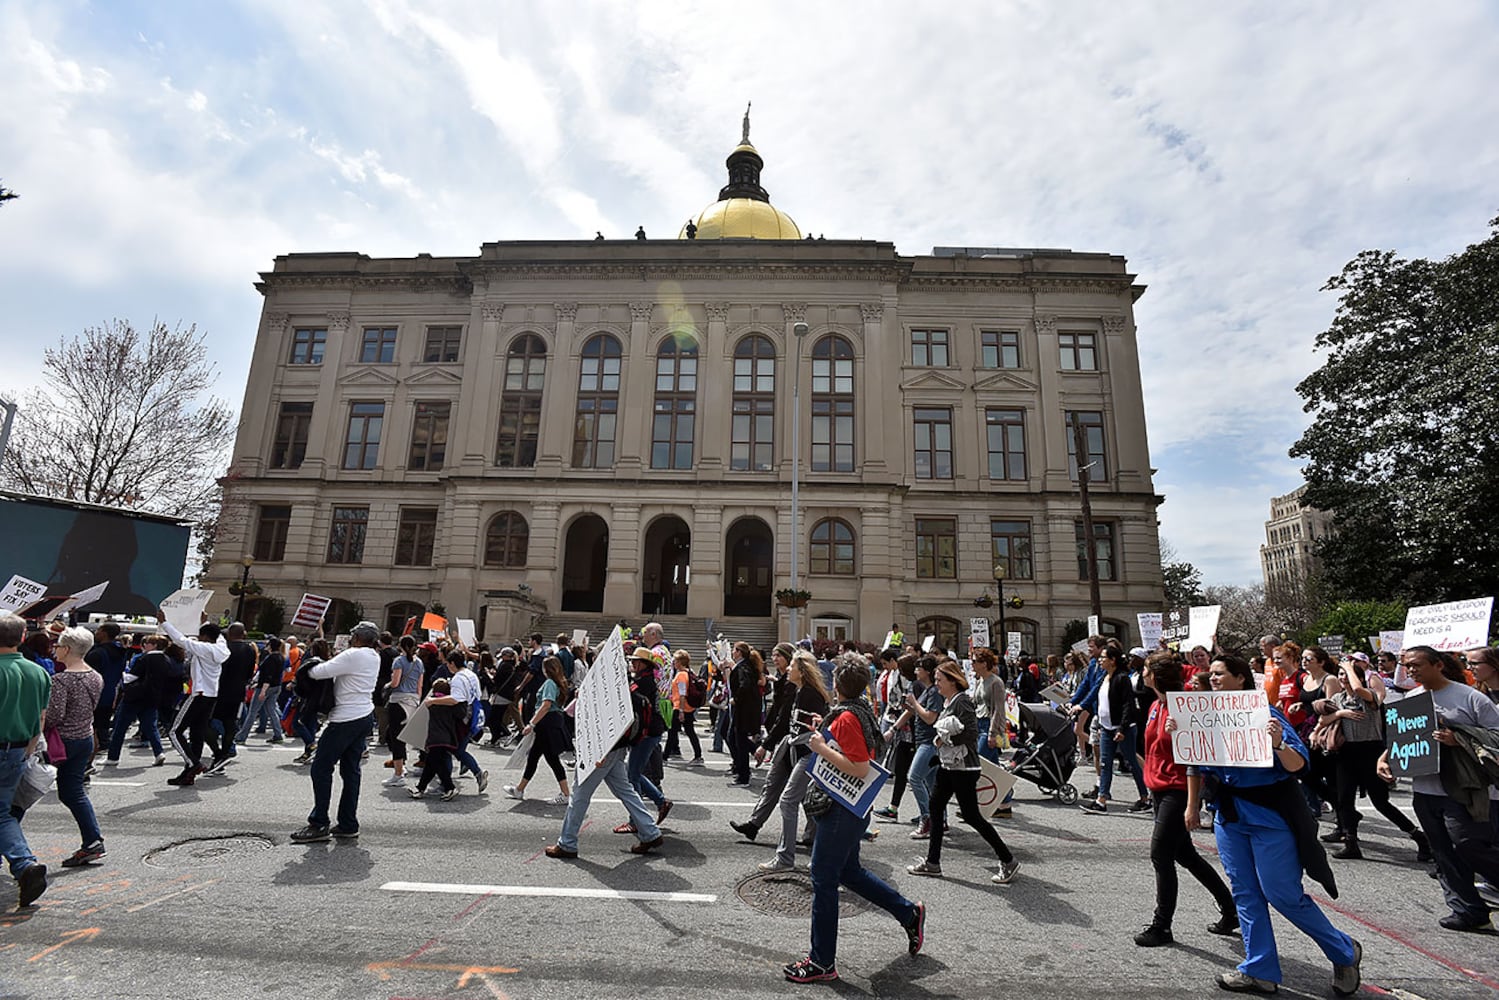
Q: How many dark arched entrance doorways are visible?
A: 3